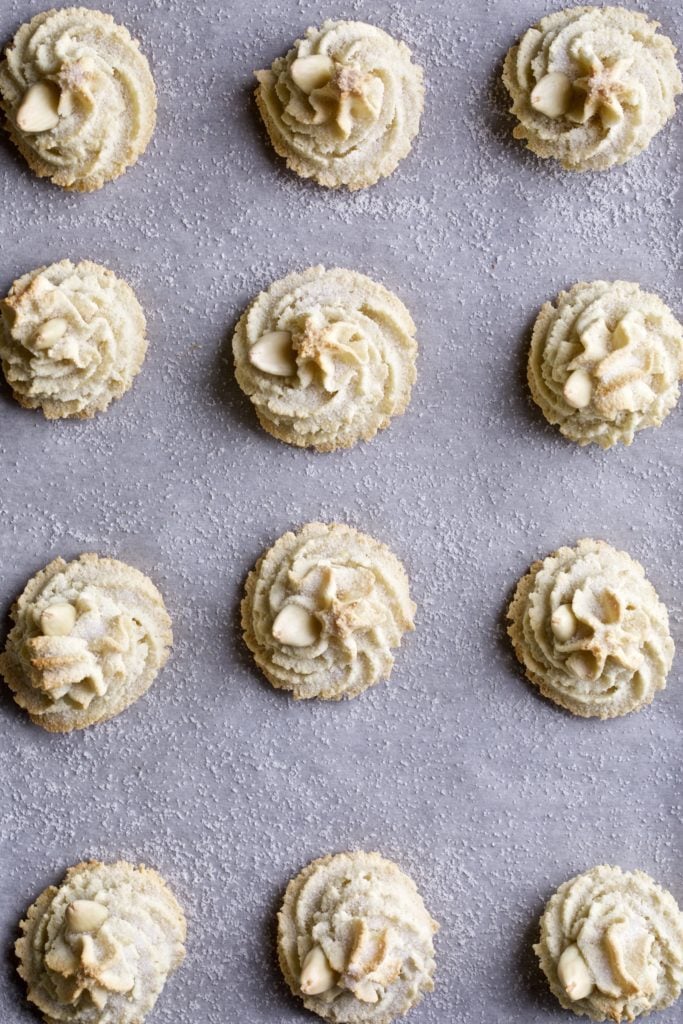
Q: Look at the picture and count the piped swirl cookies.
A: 12